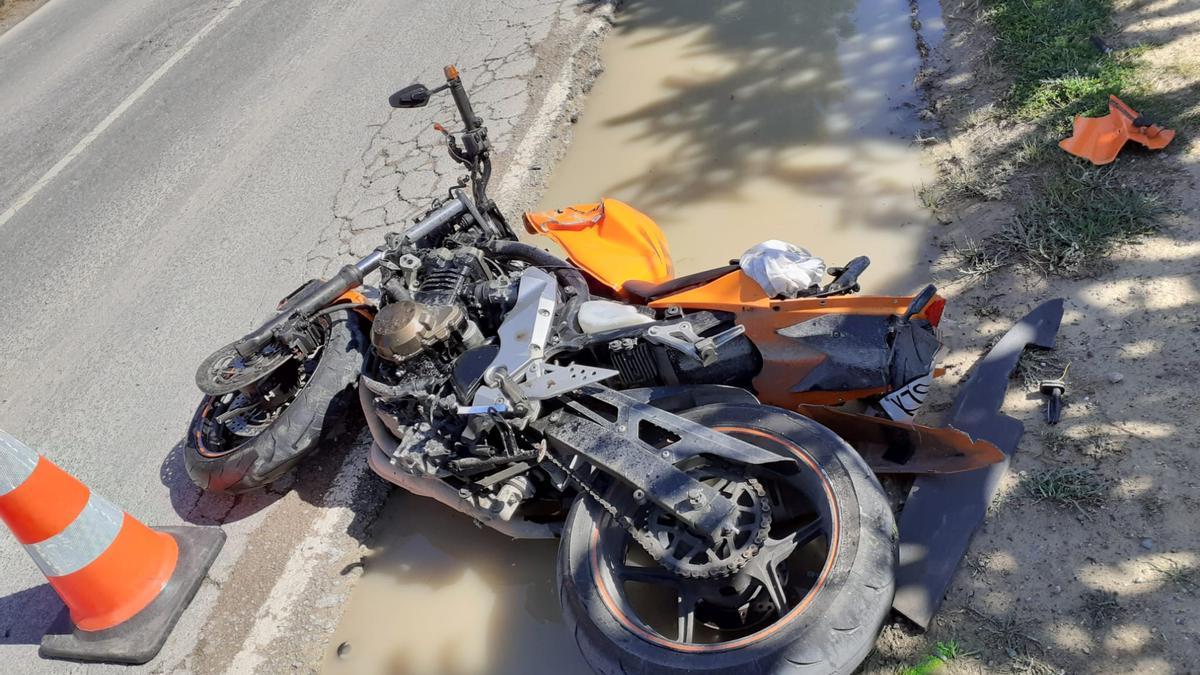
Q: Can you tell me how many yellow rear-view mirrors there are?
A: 0